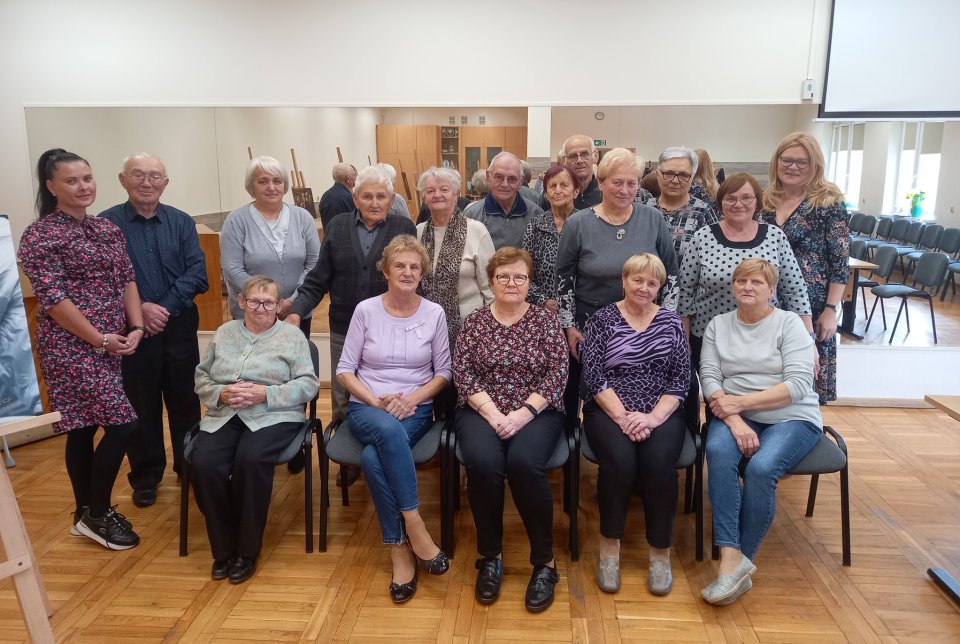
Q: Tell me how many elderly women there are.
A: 11